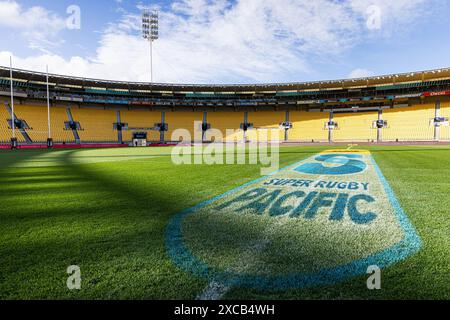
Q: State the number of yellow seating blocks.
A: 11